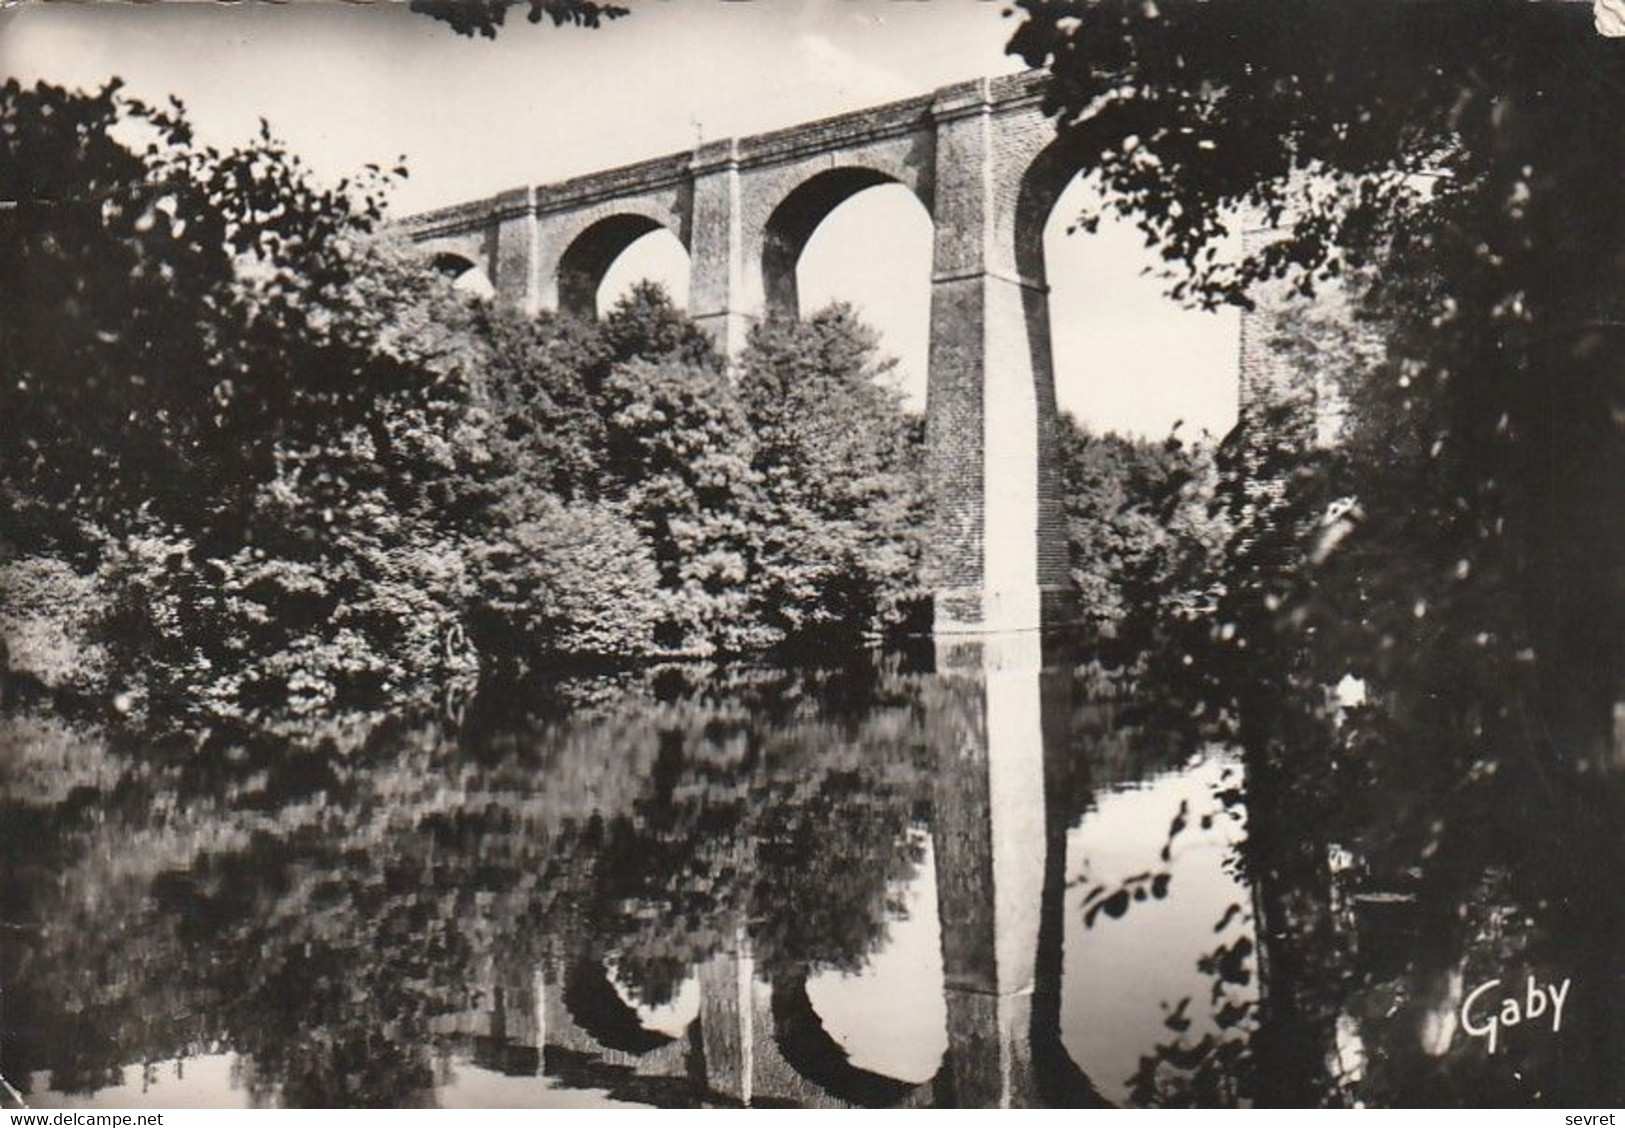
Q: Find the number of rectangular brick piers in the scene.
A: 4